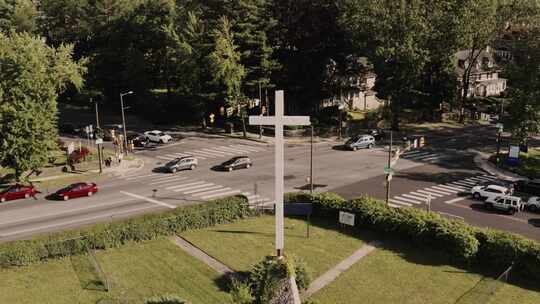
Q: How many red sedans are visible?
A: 2